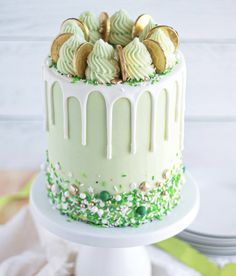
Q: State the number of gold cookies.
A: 8